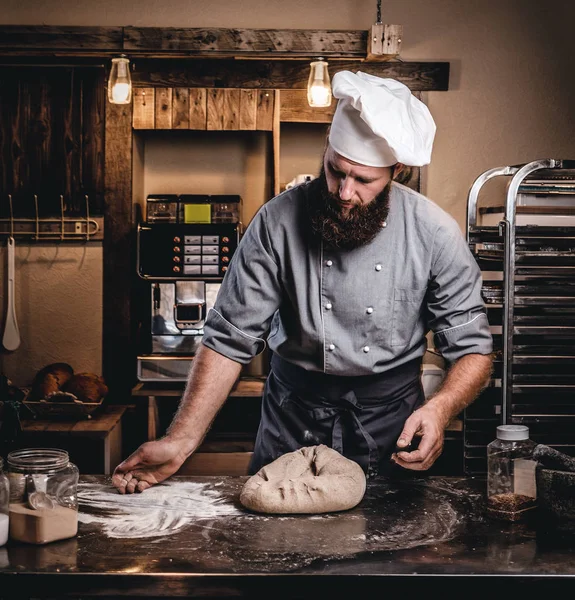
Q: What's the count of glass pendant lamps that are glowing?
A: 2